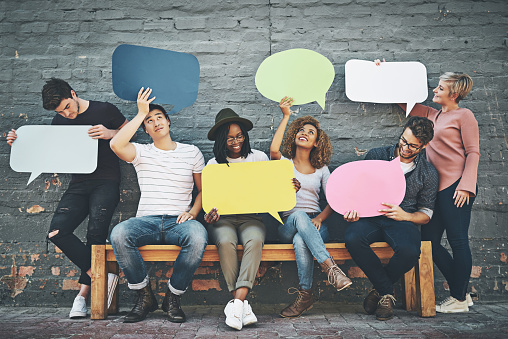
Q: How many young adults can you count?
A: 6